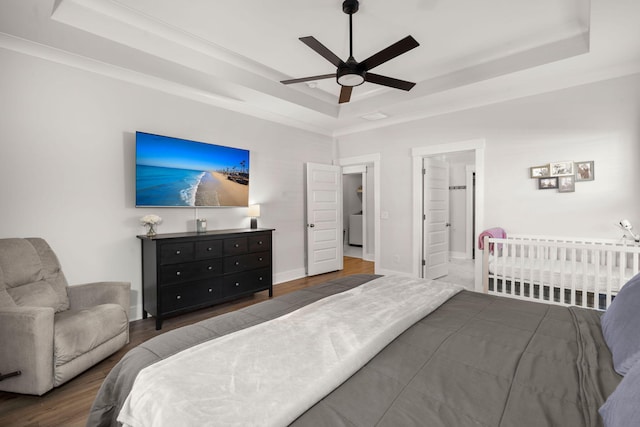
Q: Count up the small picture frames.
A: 5